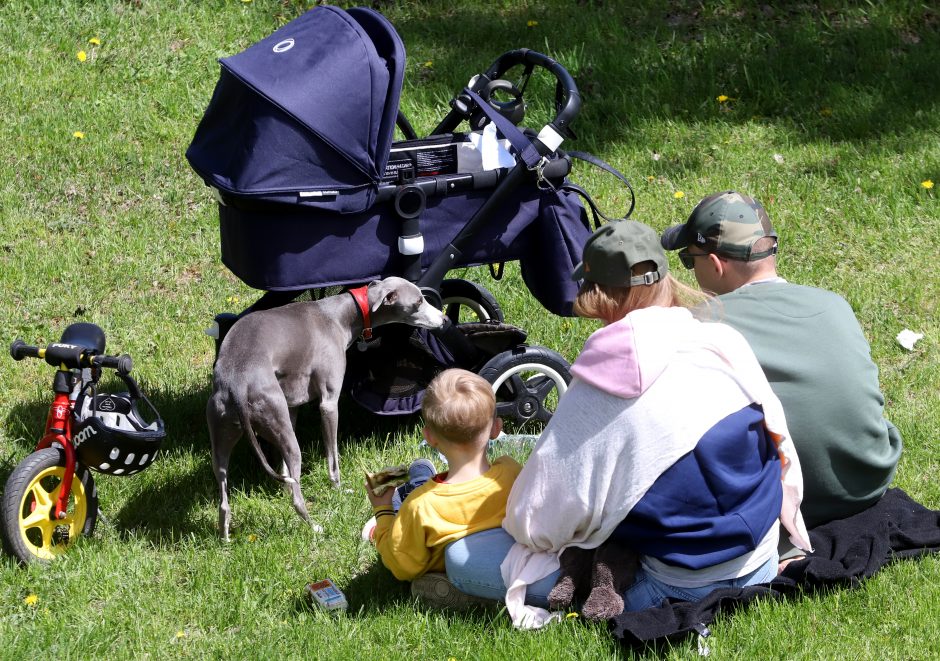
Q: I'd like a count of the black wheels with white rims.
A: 2